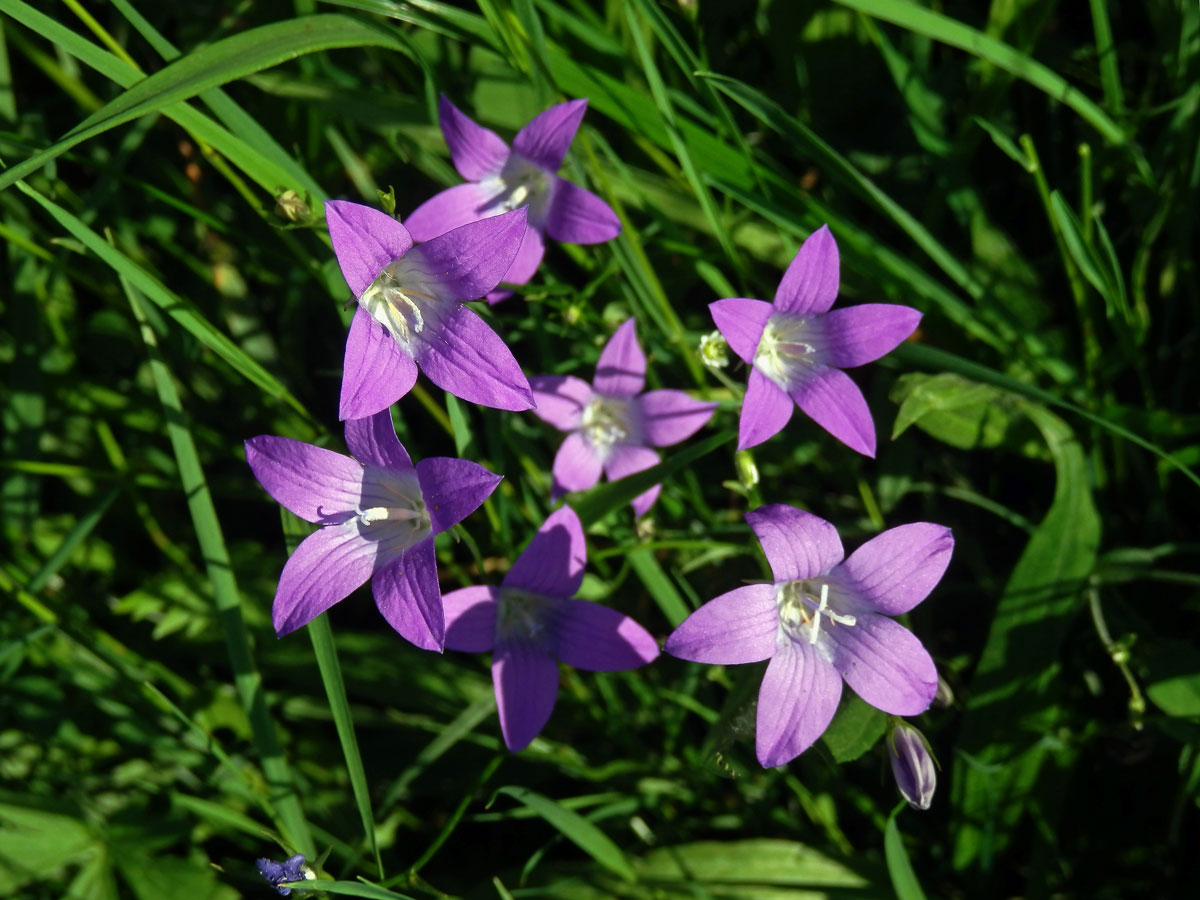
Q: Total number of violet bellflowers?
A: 7